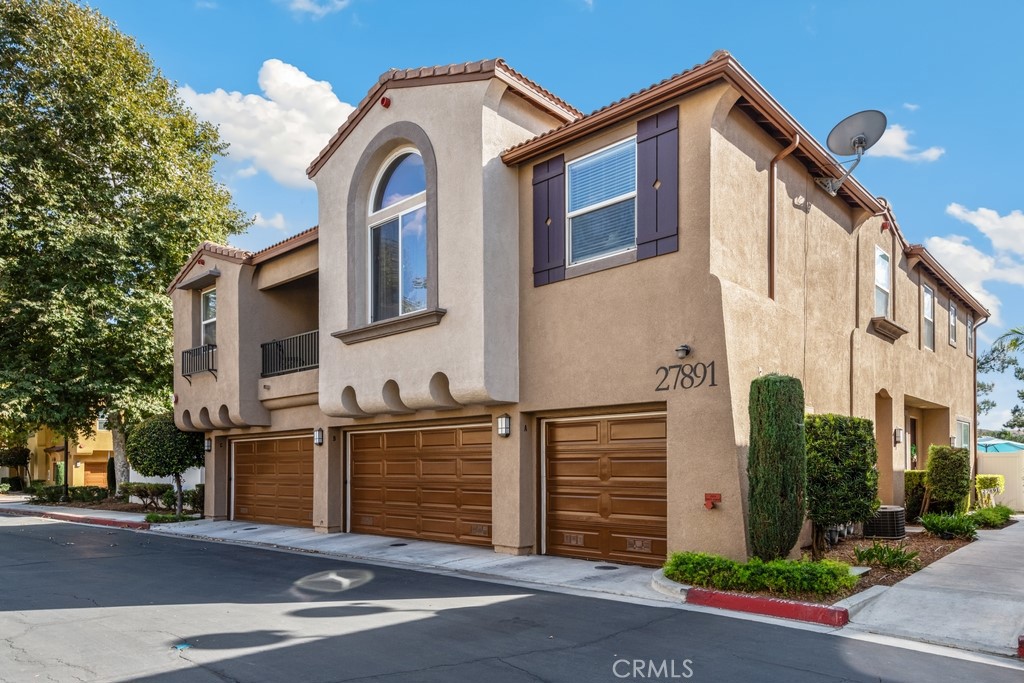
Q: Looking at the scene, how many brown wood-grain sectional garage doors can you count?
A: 3